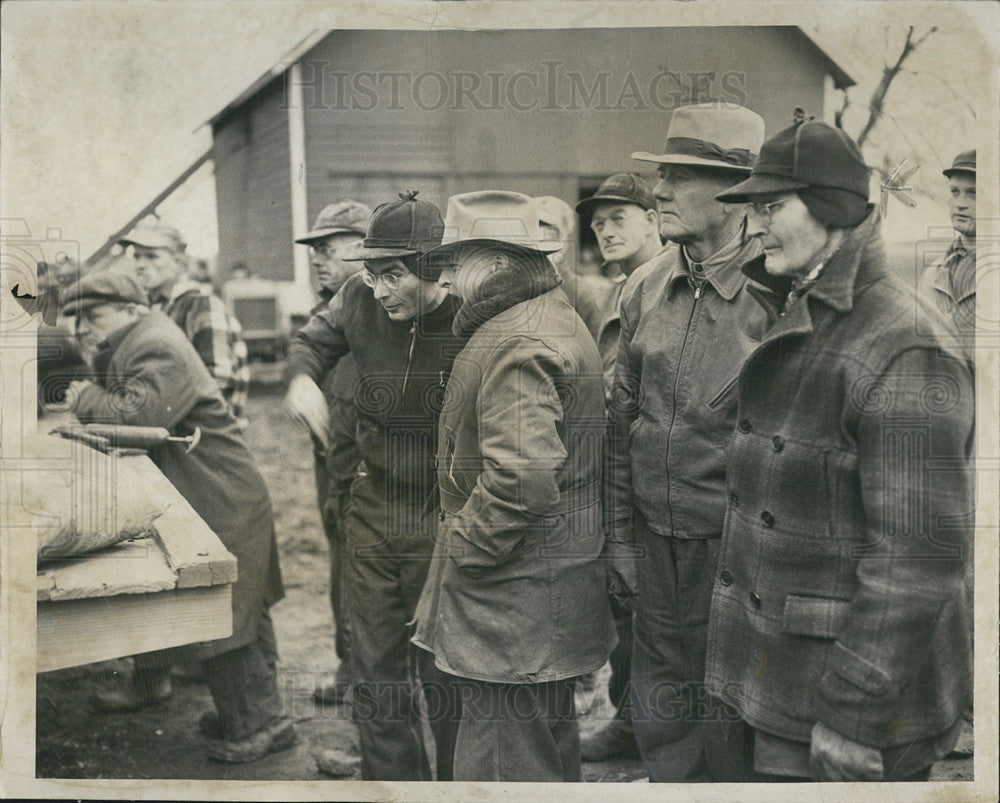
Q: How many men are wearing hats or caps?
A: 10